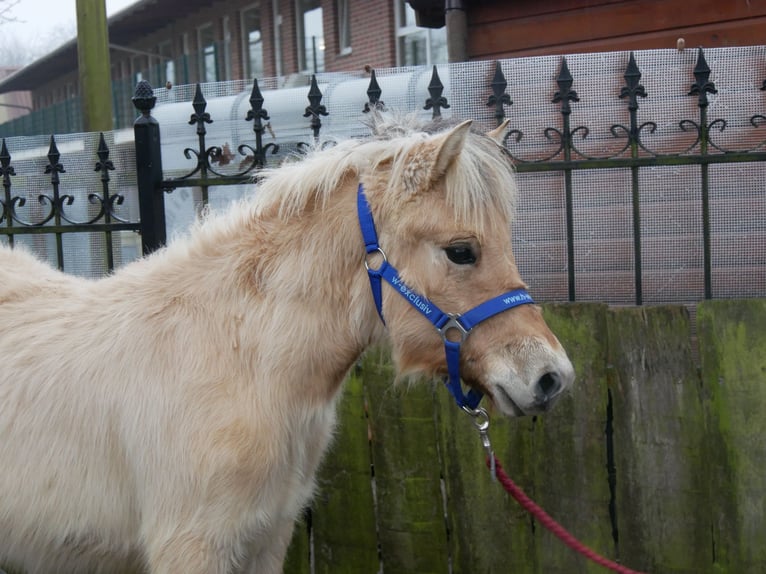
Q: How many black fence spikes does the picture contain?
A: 12